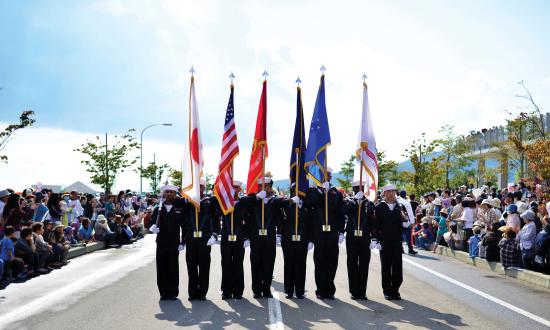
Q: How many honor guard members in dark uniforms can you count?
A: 8